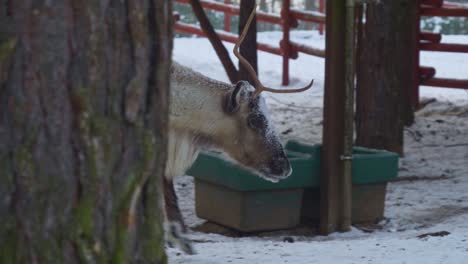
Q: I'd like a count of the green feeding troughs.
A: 2